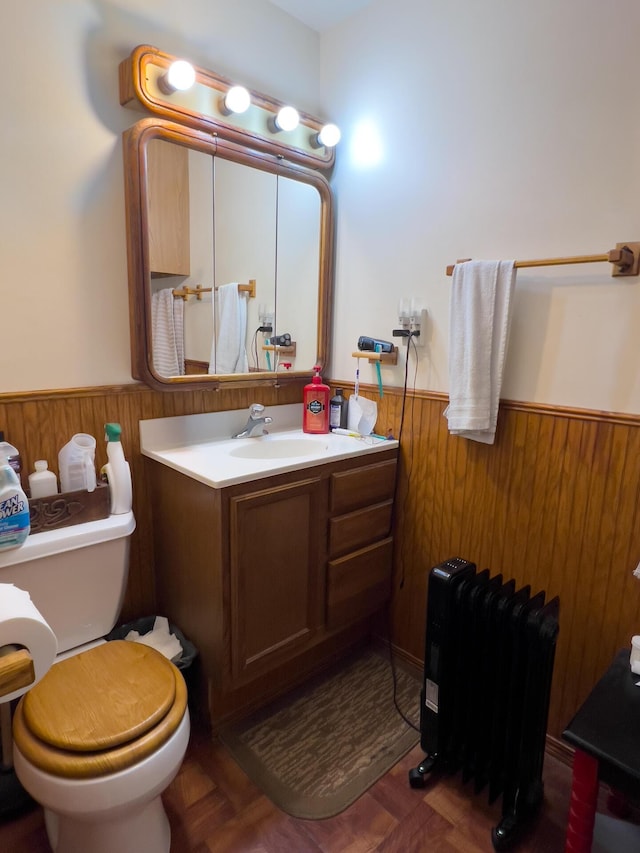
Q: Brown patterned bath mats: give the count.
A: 1